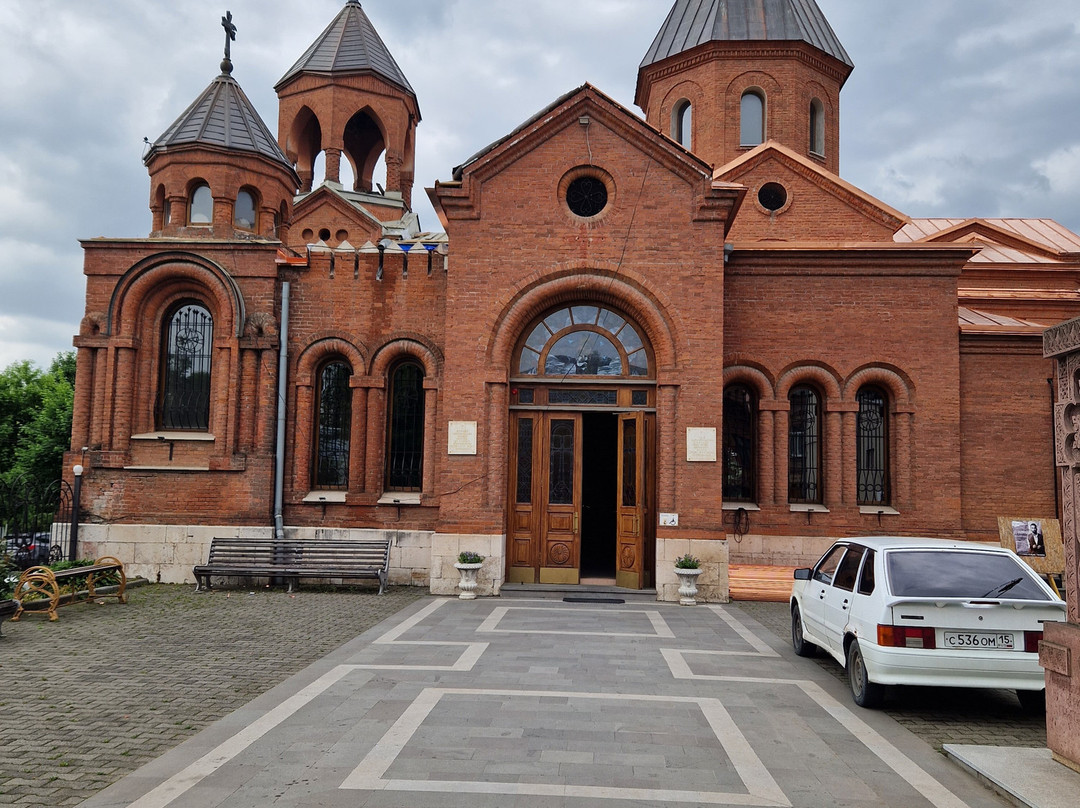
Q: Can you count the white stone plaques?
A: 2